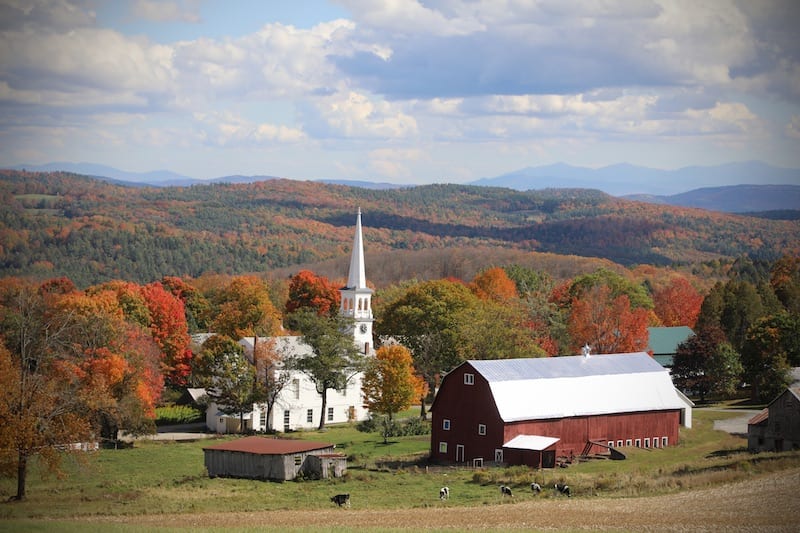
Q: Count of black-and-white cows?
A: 5